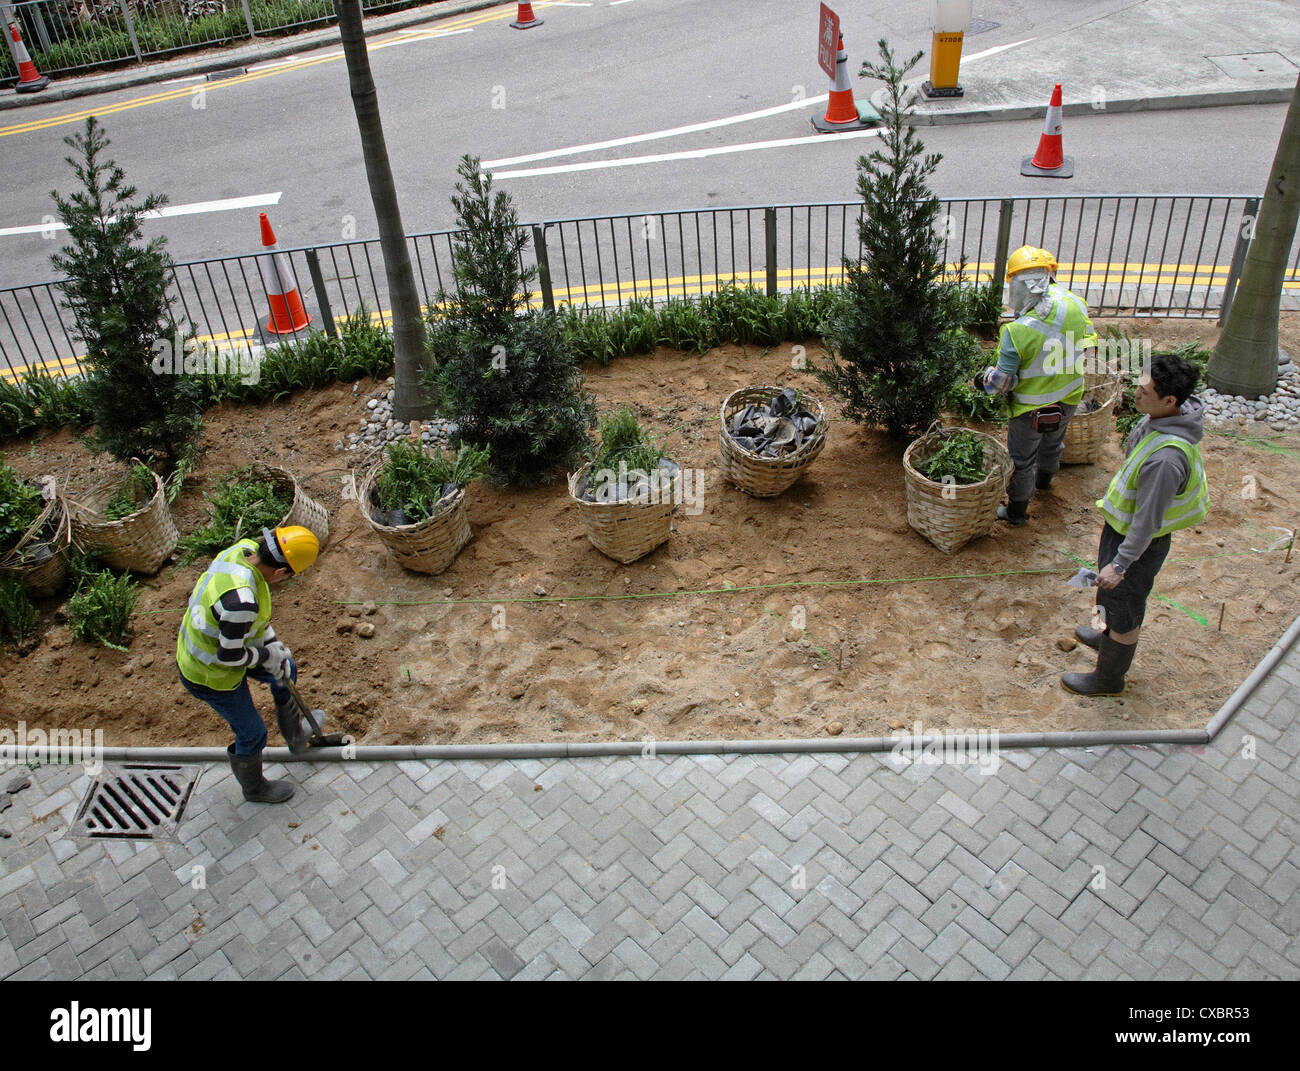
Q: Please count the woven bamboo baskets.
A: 8